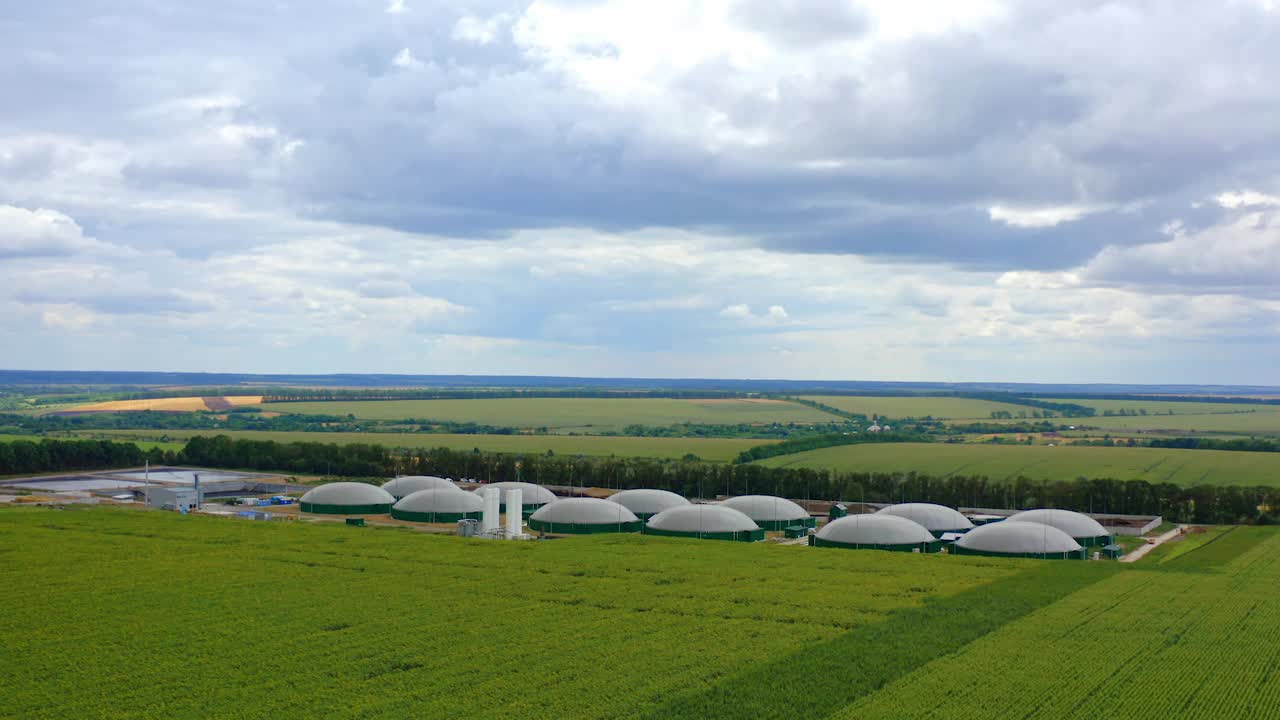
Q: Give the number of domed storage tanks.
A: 12